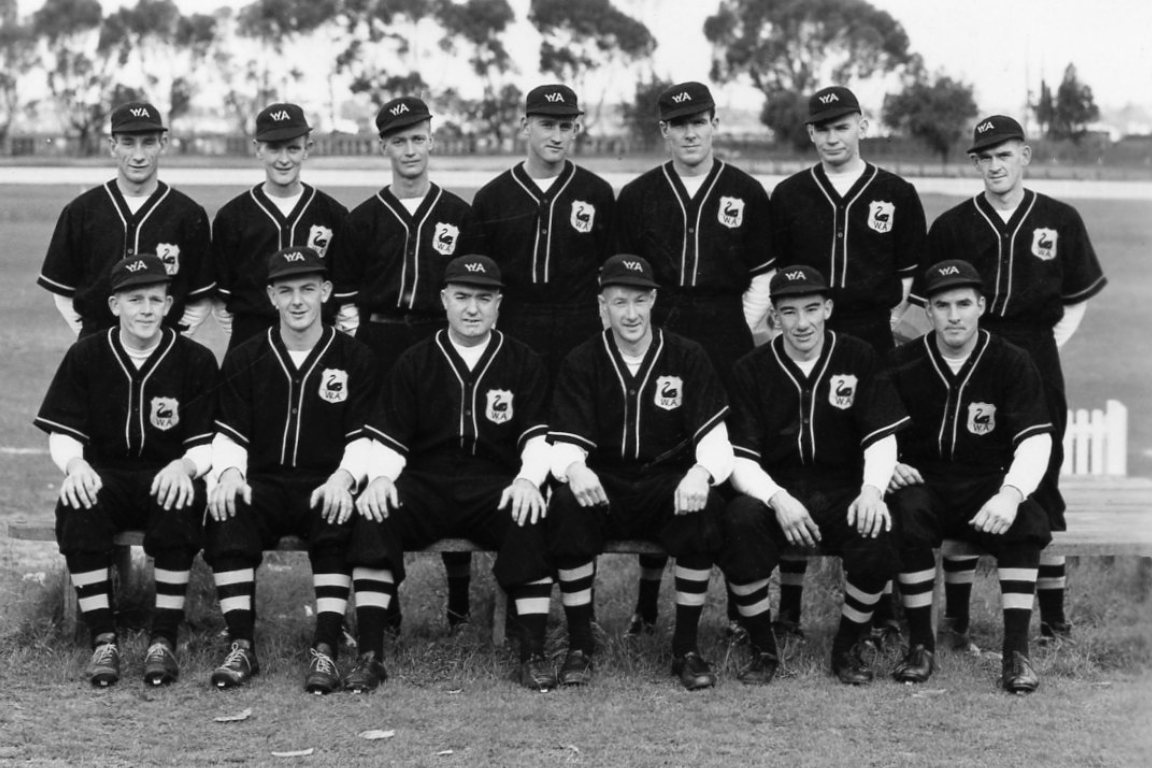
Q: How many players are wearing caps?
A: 13